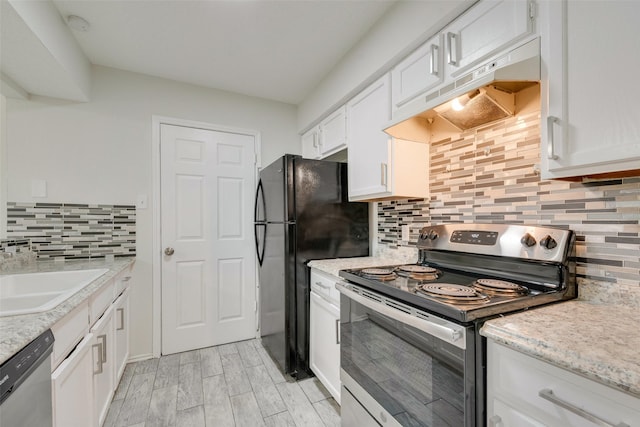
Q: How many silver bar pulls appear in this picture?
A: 14